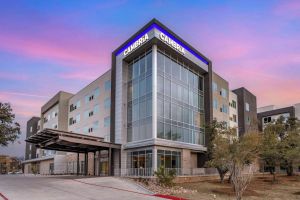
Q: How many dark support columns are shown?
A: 4